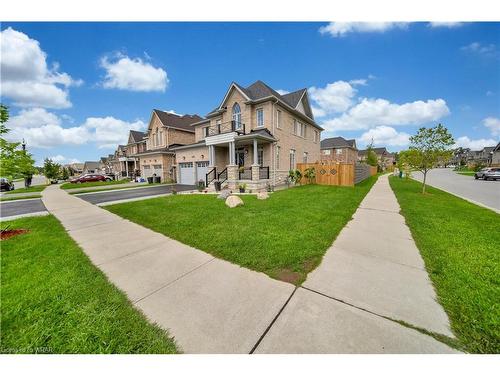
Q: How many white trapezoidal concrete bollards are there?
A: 0